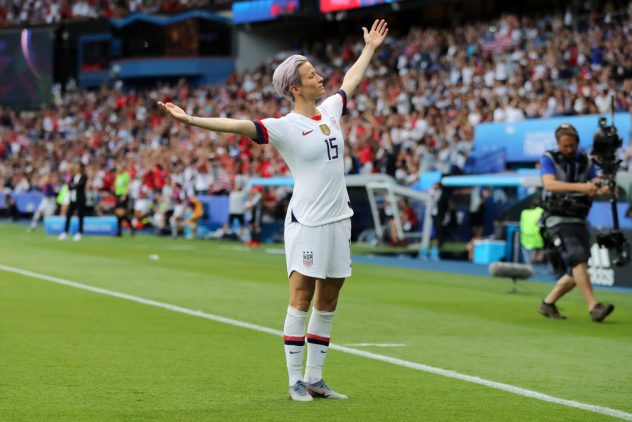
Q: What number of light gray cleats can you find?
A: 2